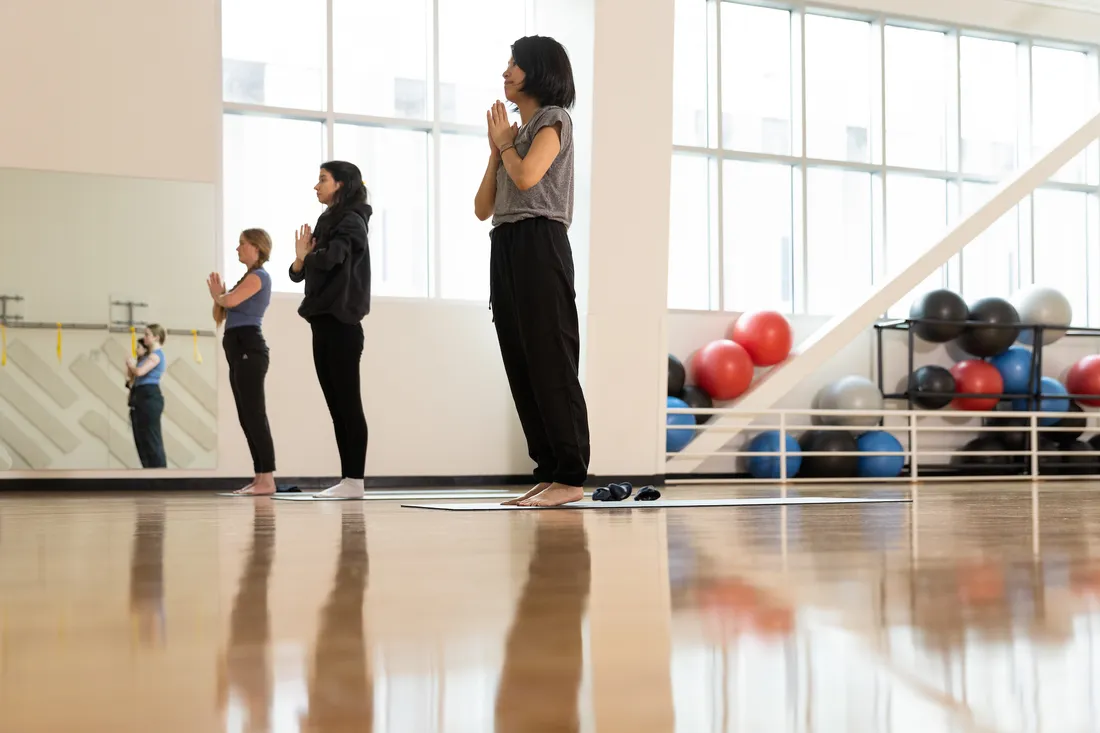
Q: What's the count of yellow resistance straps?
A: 4